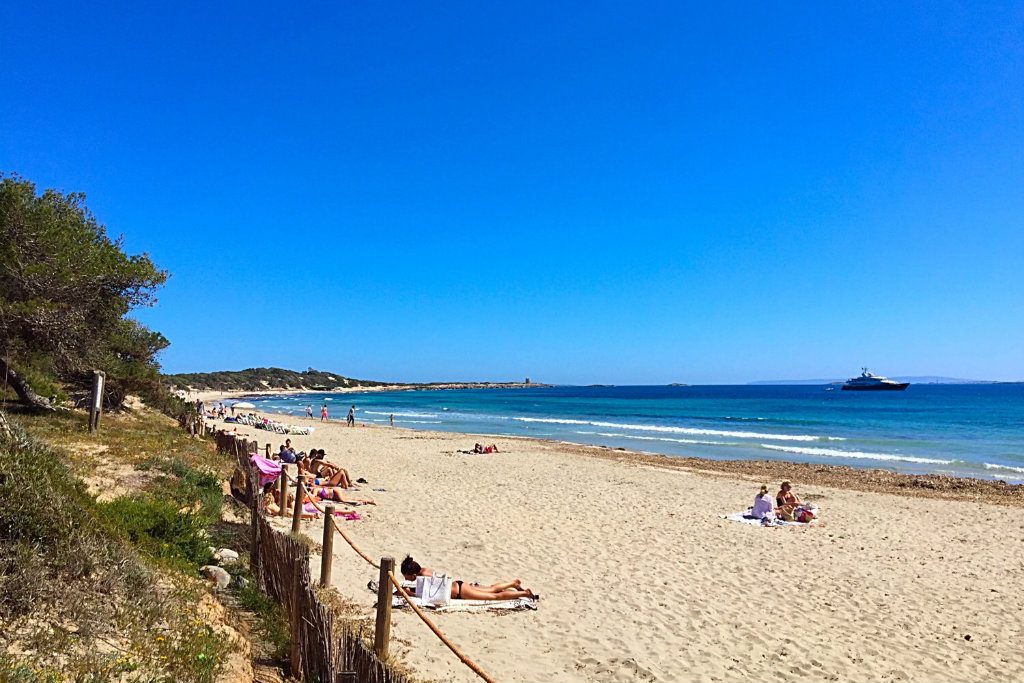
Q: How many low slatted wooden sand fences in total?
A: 1